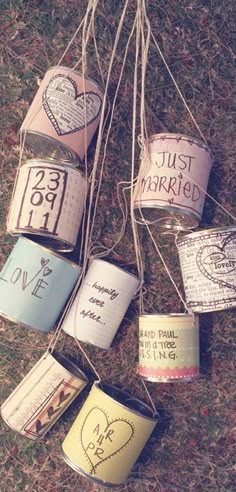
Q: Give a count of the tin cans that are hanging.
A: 9